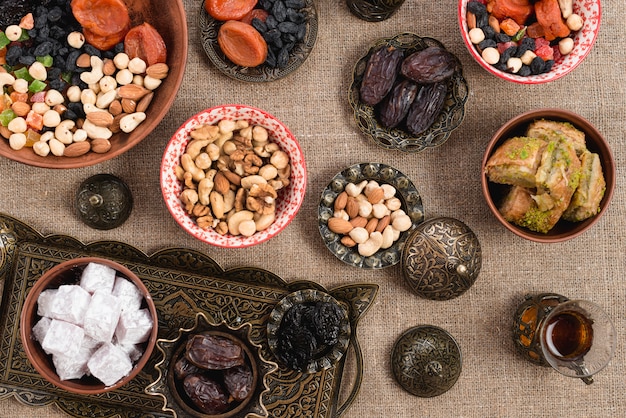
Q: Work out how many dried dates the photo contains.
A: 8